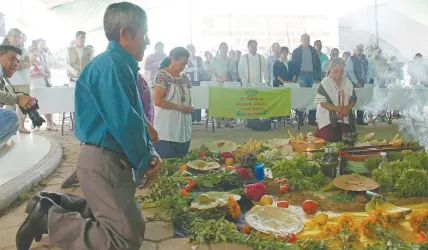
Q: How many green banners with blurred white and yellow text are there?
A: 1